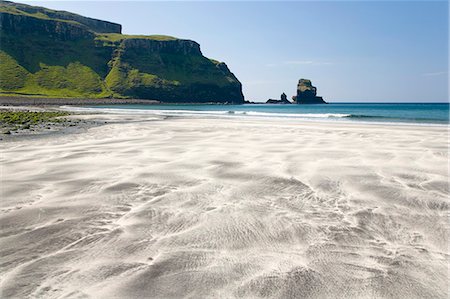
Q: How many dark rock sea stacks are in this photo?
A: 2